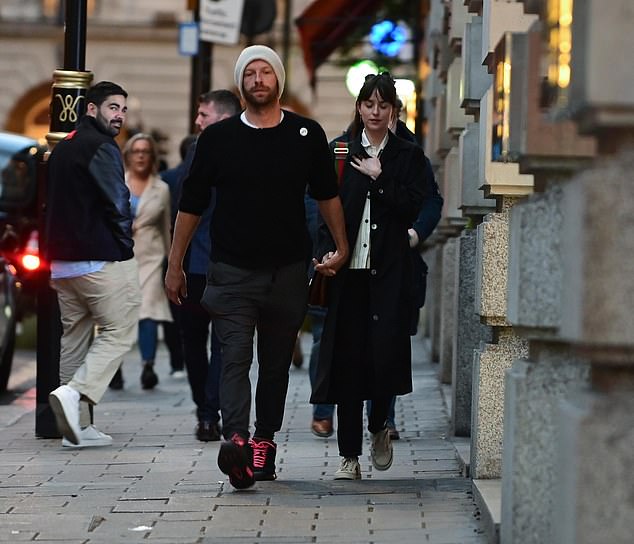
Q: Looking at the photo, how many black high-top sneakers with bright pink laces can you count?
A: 2